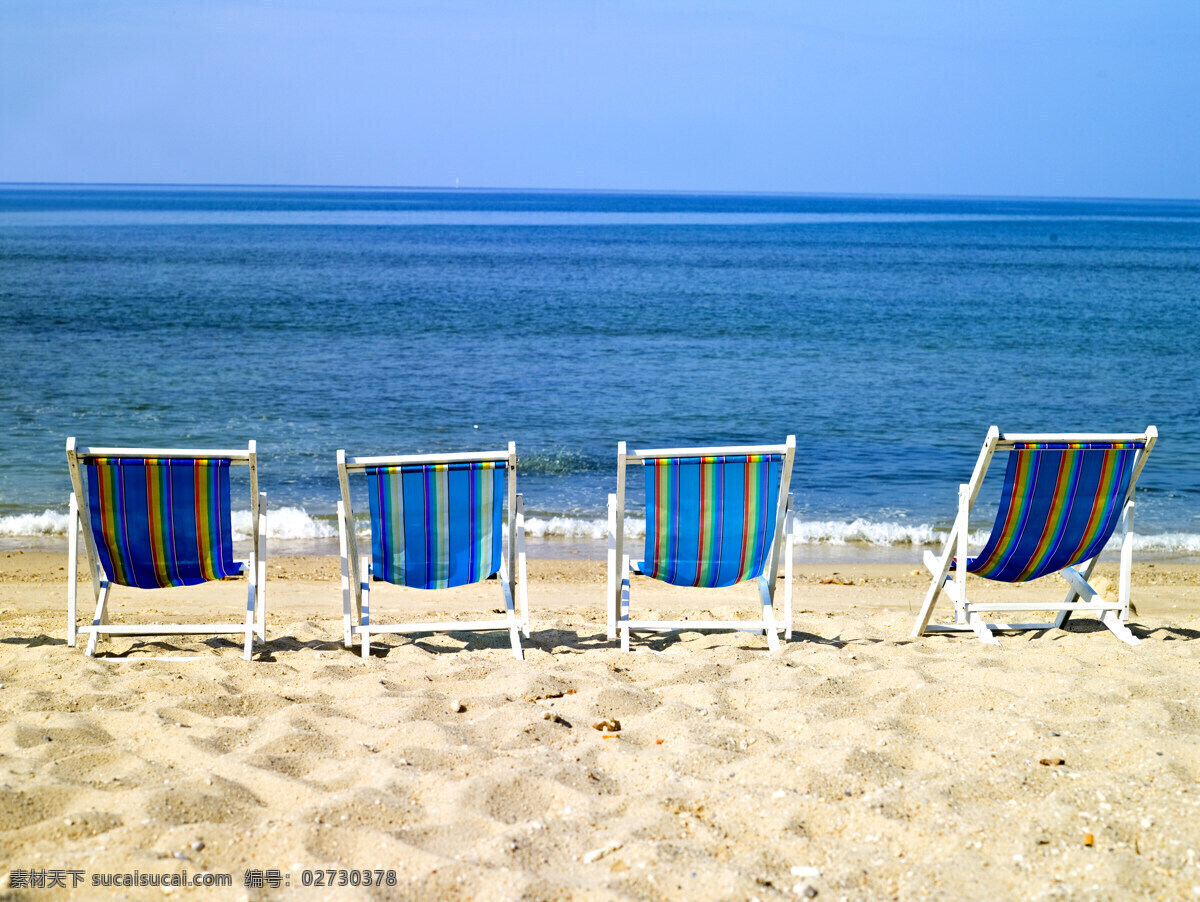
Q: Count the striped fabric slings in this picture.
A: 4